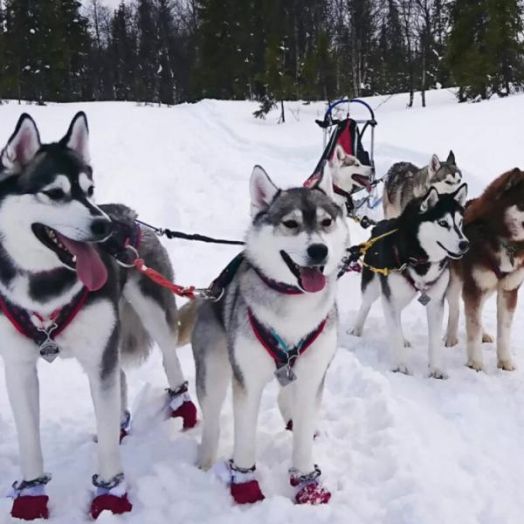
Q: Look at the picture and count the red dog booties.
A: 7